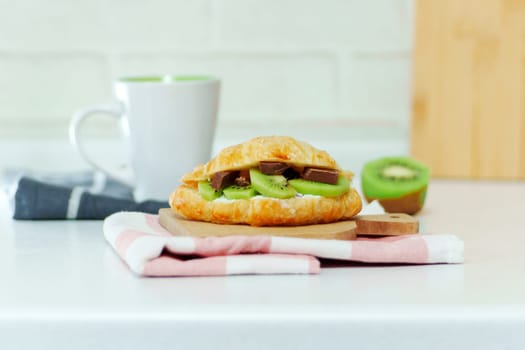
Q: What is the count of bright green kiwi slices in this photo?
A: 4